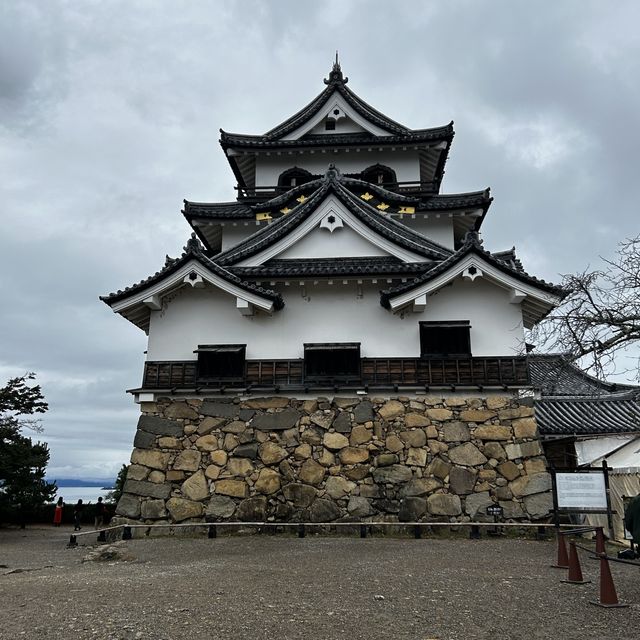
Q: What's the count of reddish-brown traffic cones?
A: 4